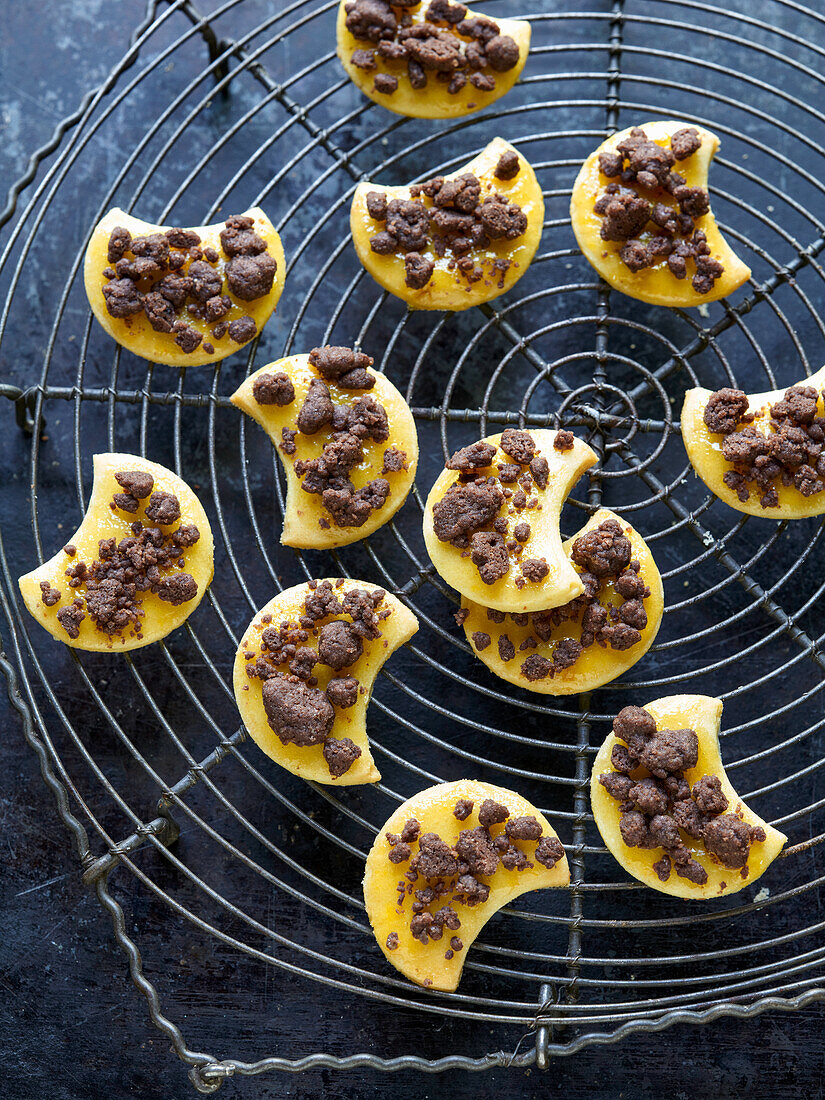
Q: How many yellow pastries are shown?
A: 12